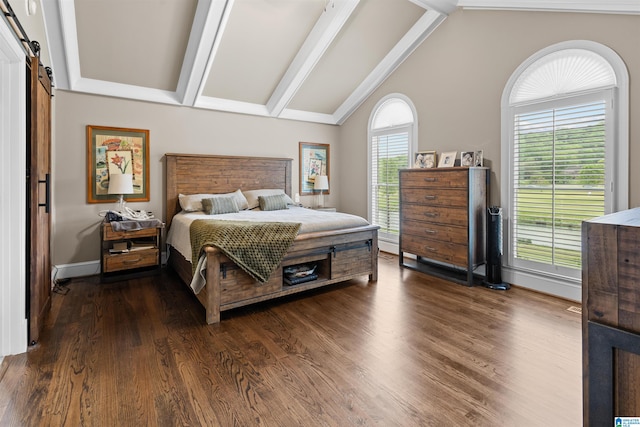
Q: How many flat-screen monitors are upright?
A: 0